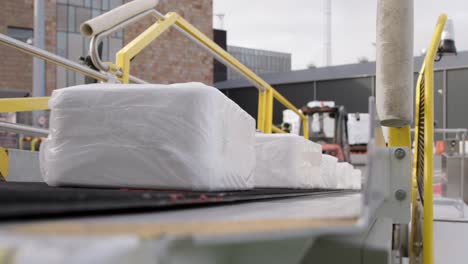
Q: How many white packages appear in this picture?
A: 5